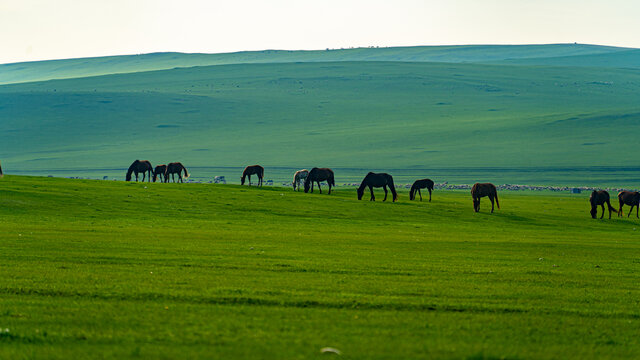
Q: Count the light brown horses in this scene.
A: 1